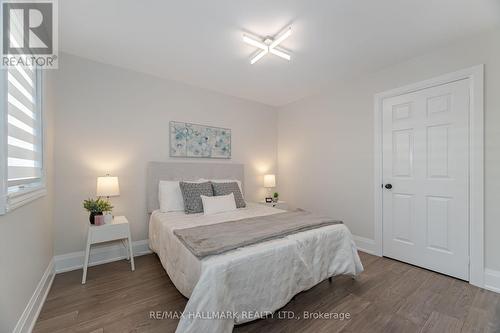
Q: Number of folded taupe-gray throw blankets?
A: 1